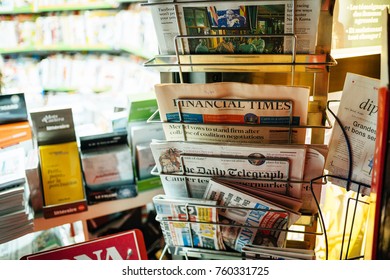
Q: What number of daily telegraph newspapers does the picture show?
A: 1